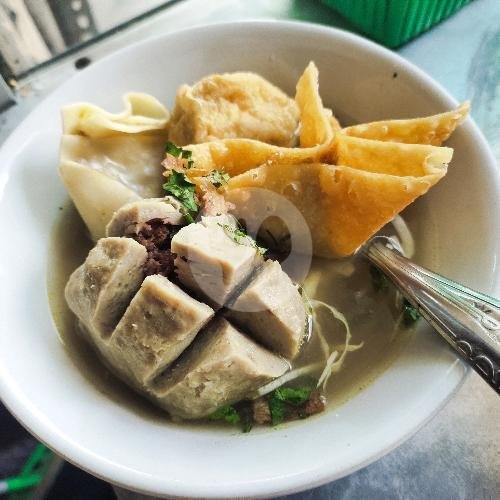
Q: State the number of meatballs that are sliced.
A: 1